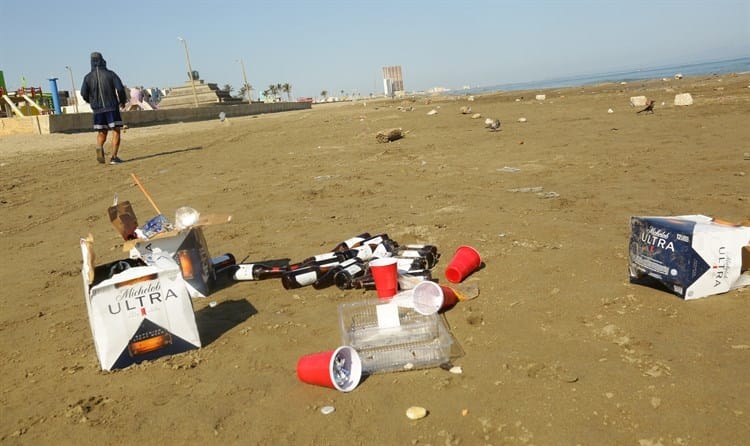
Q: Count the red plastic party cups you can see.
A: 4